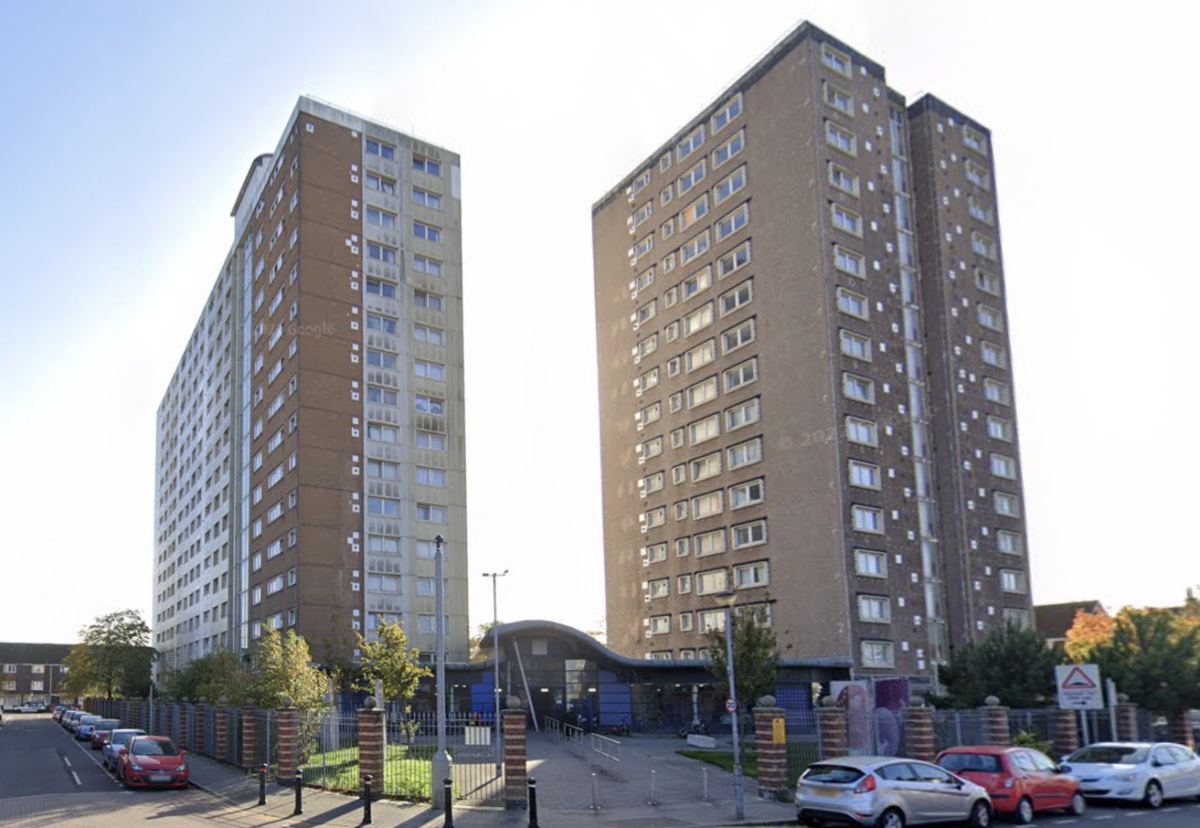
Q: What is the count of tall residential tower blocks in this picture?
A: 2